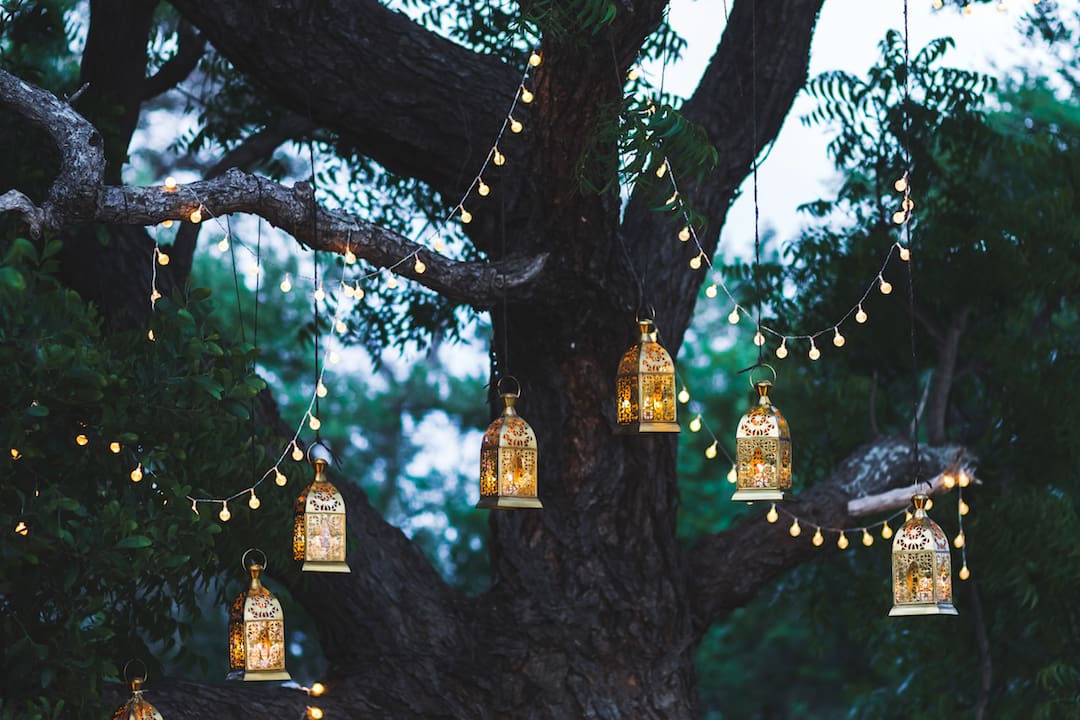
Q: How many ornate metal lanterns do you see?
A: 7